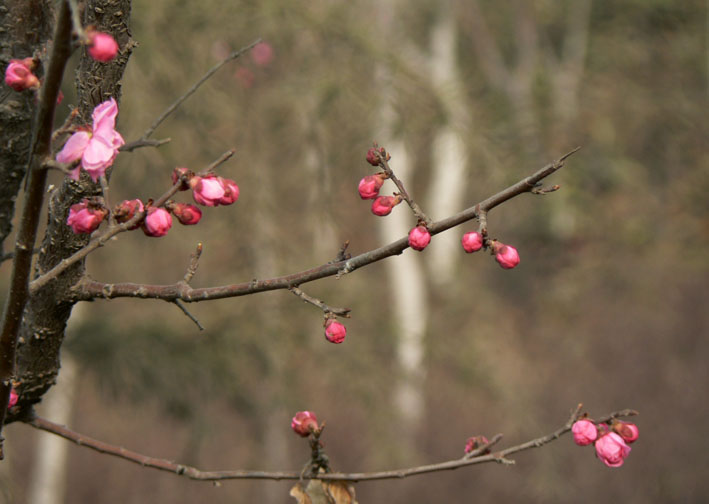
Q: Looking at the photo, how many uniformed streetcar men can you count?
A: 0